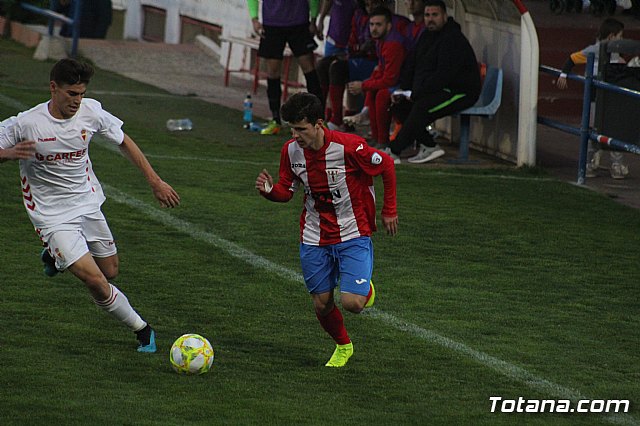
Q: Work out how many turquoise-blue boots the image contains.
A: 2